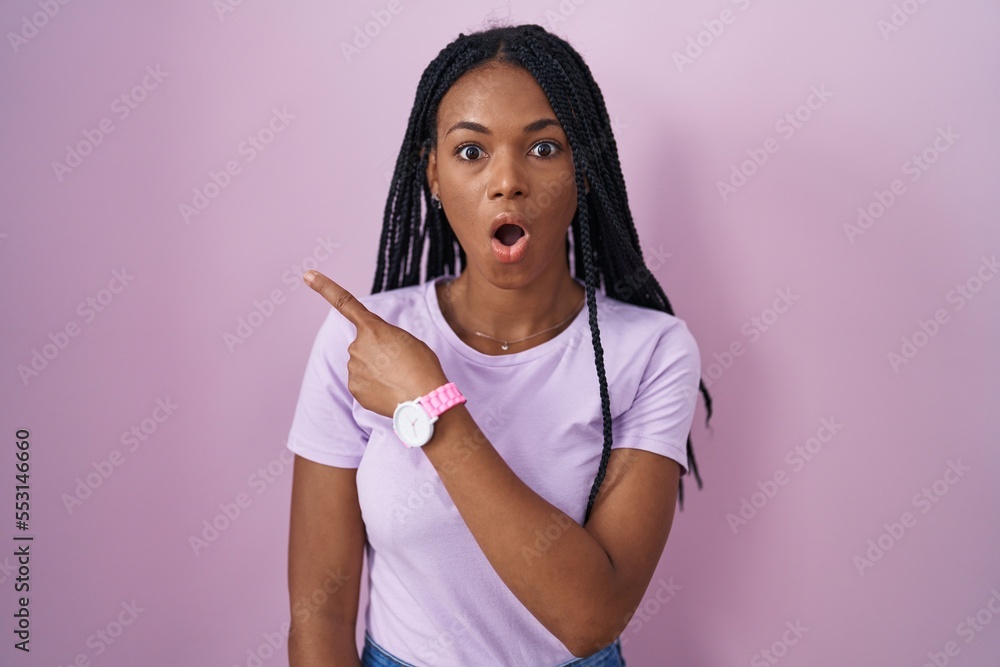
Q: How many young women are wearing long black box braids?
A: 1